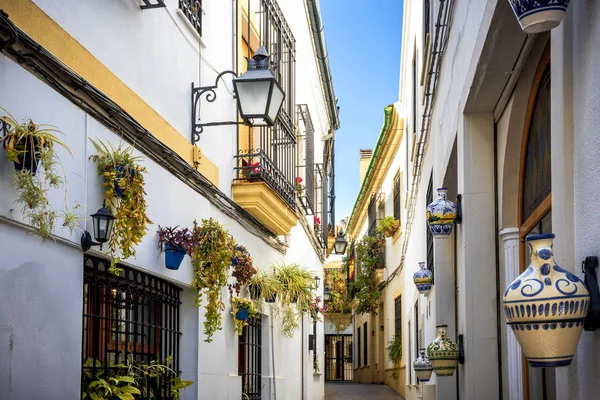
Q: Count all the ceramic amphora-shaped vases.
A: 6